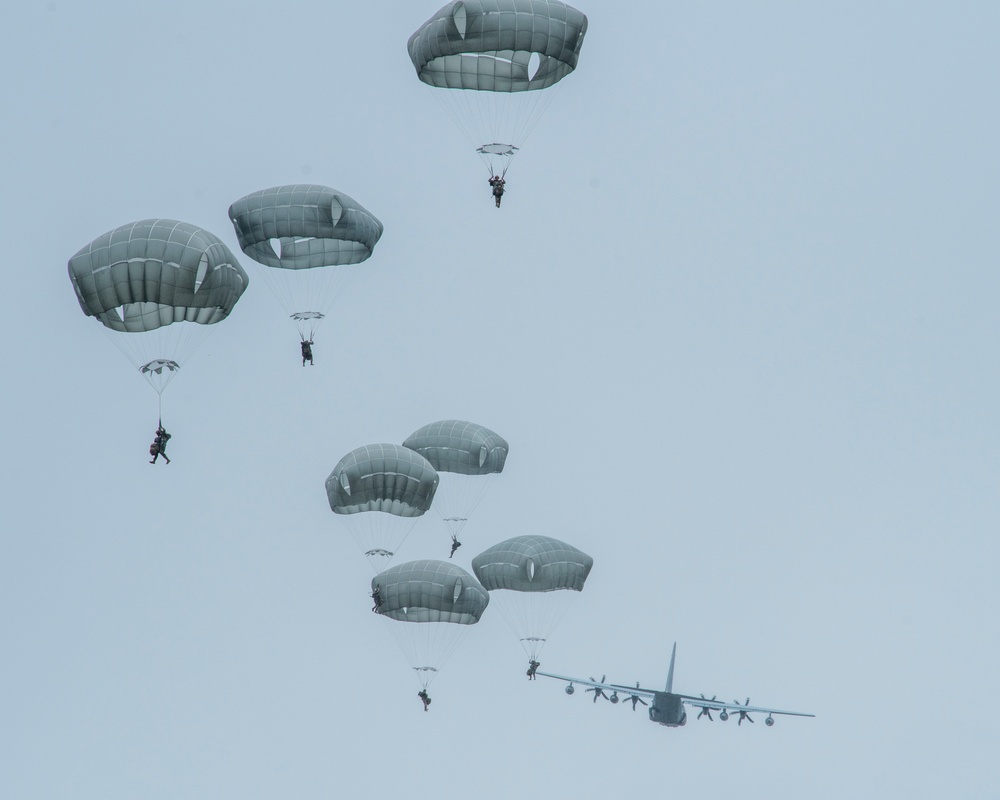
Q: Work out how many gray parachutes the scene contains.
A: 7